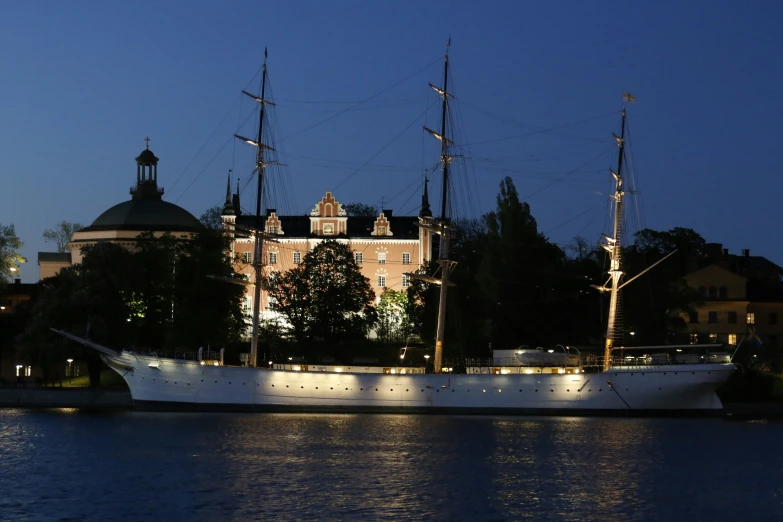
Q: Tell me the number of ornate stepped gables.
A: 3